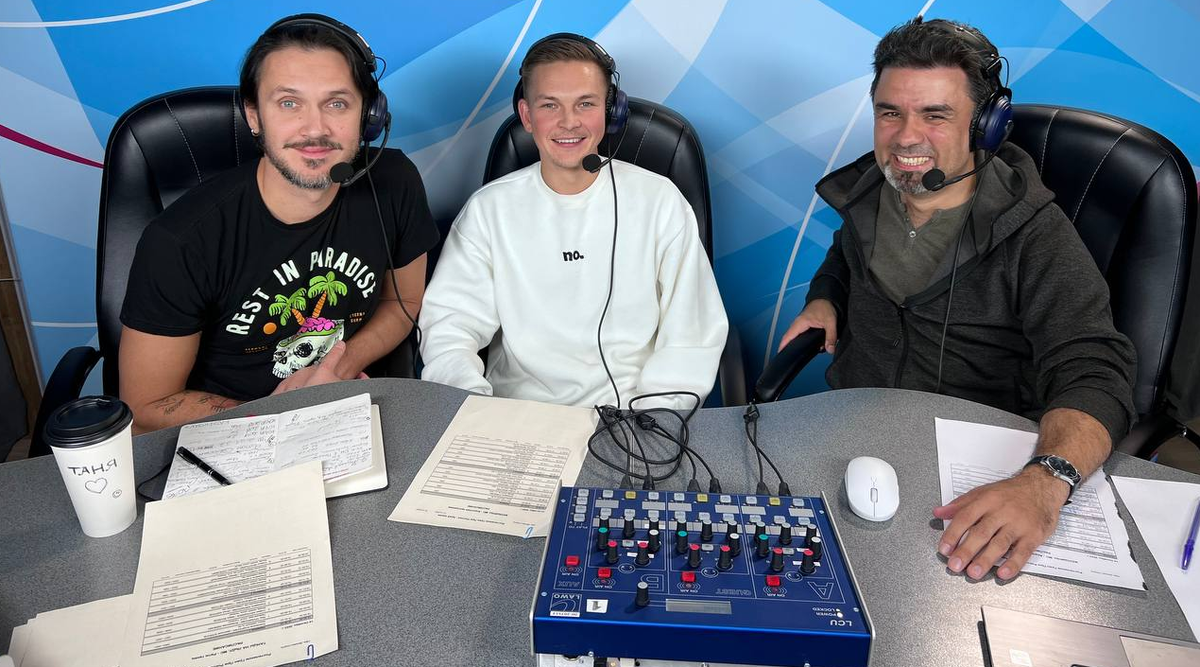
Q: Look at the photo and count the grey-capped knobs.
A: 10